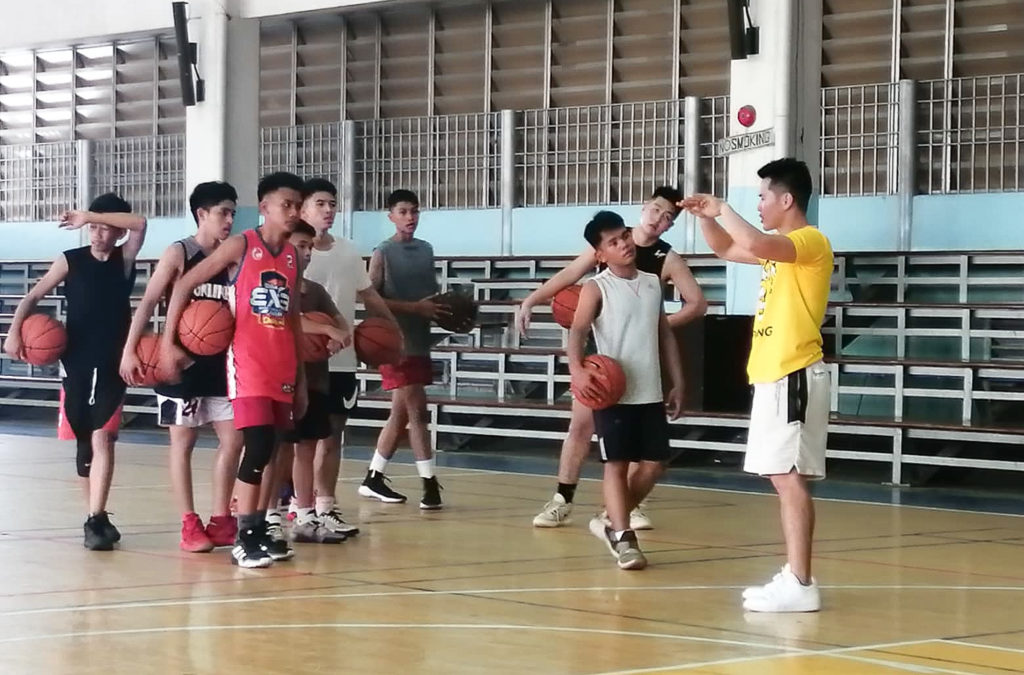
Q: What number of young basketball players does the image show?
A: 8